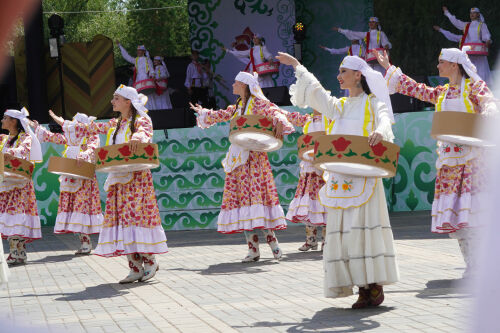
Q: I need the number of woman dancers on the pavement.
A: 7